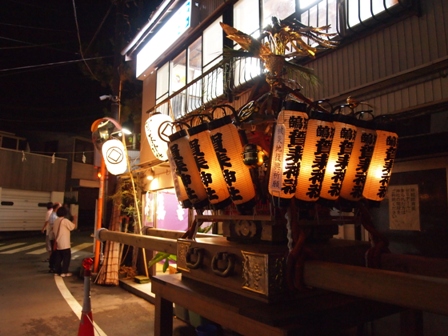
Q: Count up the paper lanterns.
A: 11